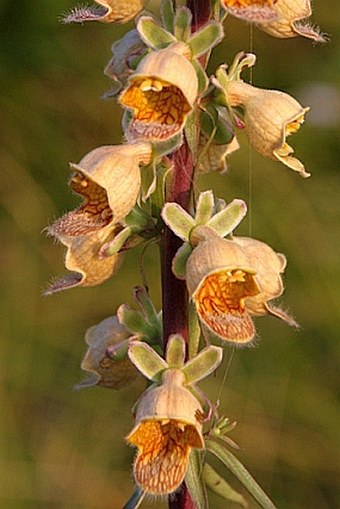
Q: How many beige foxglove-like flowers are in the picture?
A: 13